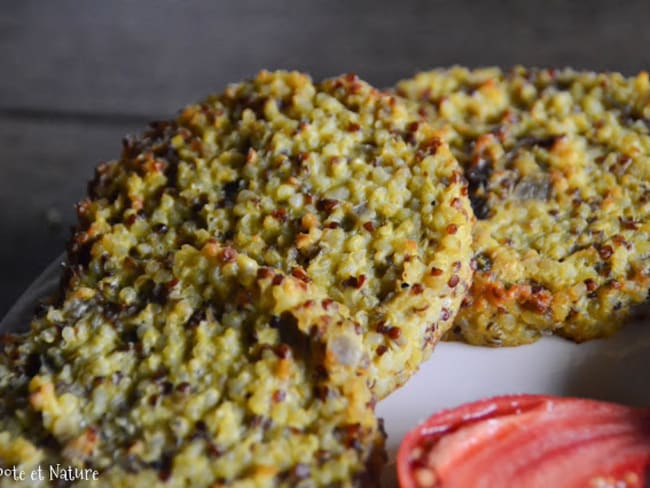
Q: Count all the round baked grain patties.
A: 3